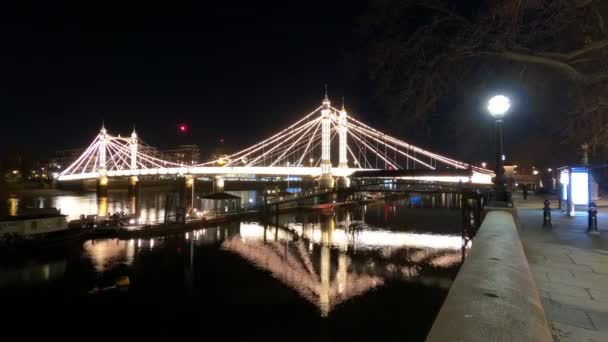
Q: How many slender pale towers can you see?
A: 4